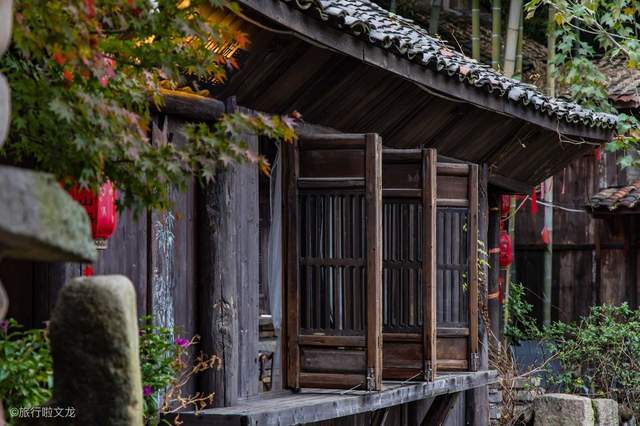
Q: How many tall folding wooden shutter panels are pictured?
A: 3